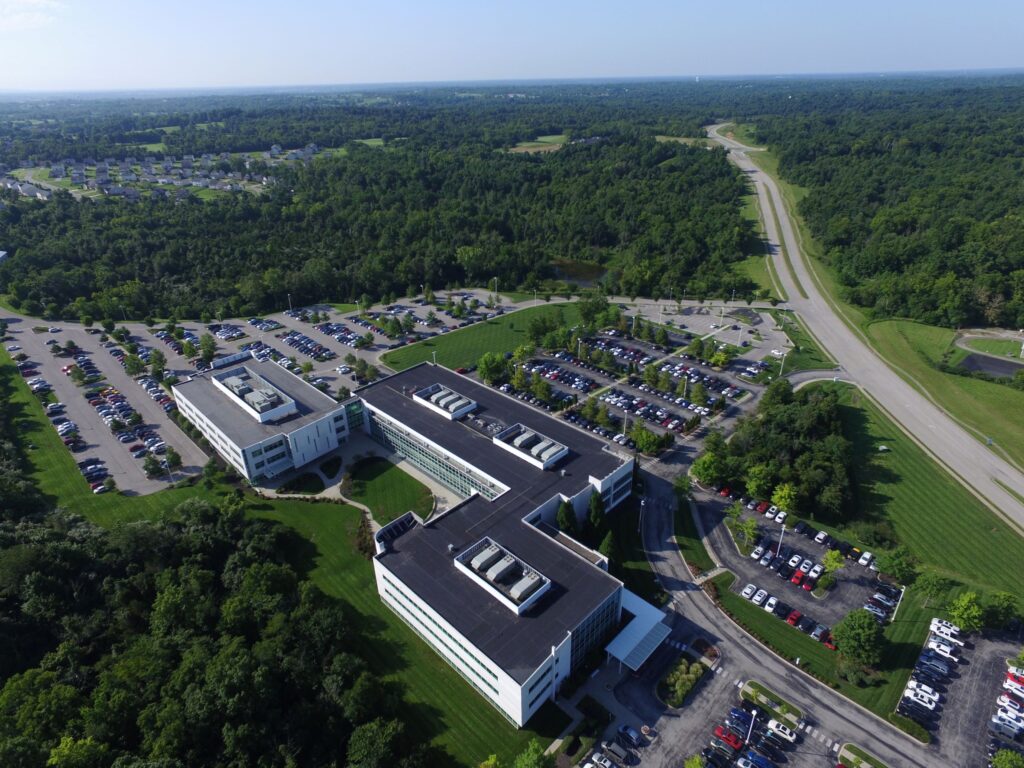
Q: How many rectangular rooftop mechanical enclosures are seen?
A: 4